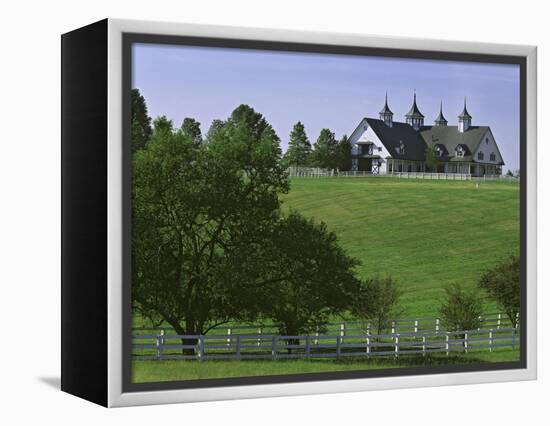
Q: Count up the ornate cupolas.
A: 4